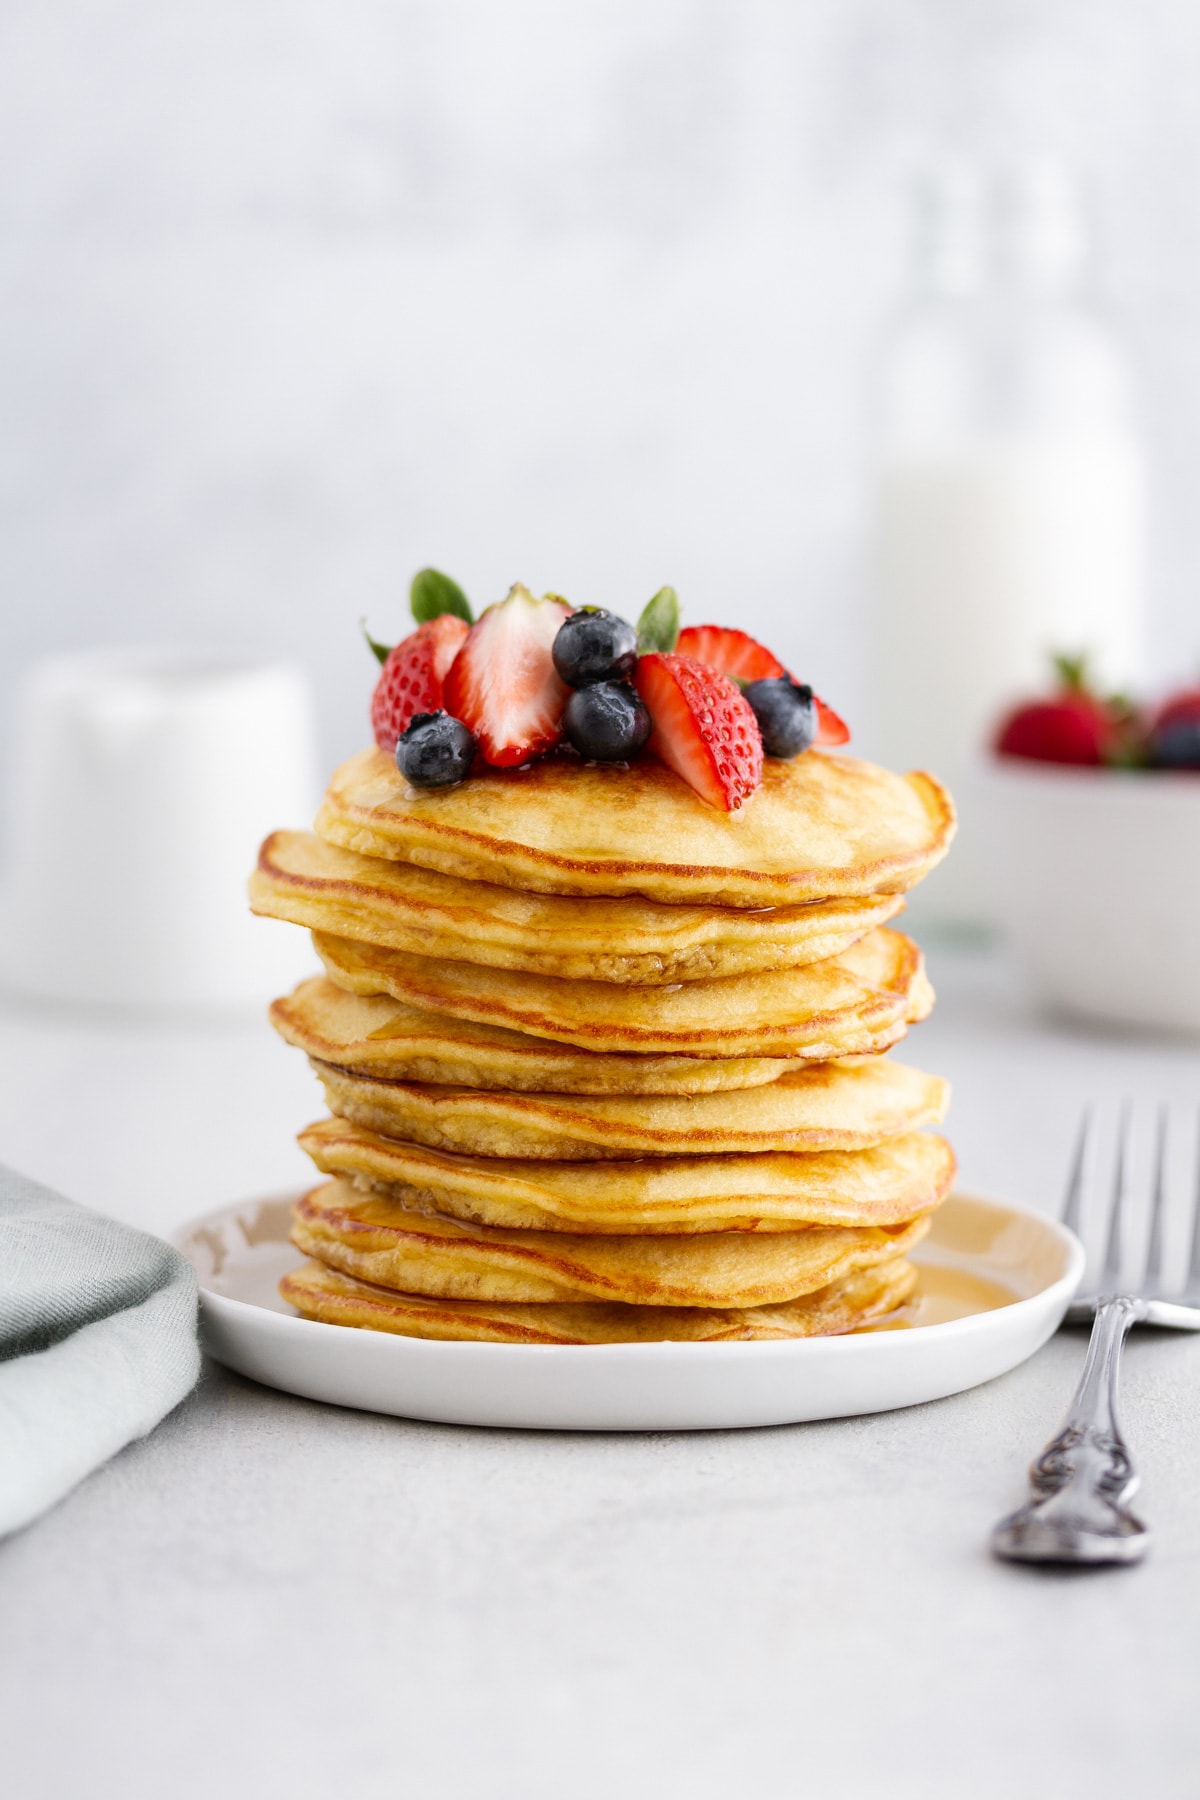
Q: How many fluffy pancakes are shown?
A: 8